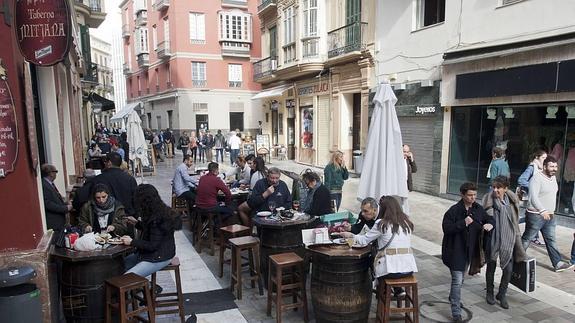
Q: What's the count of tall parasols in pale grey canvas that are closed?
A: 2